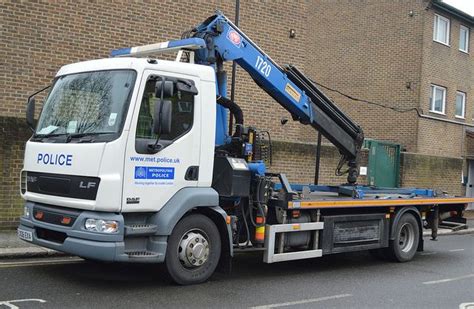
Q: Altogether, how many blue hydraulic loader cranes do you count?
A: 1